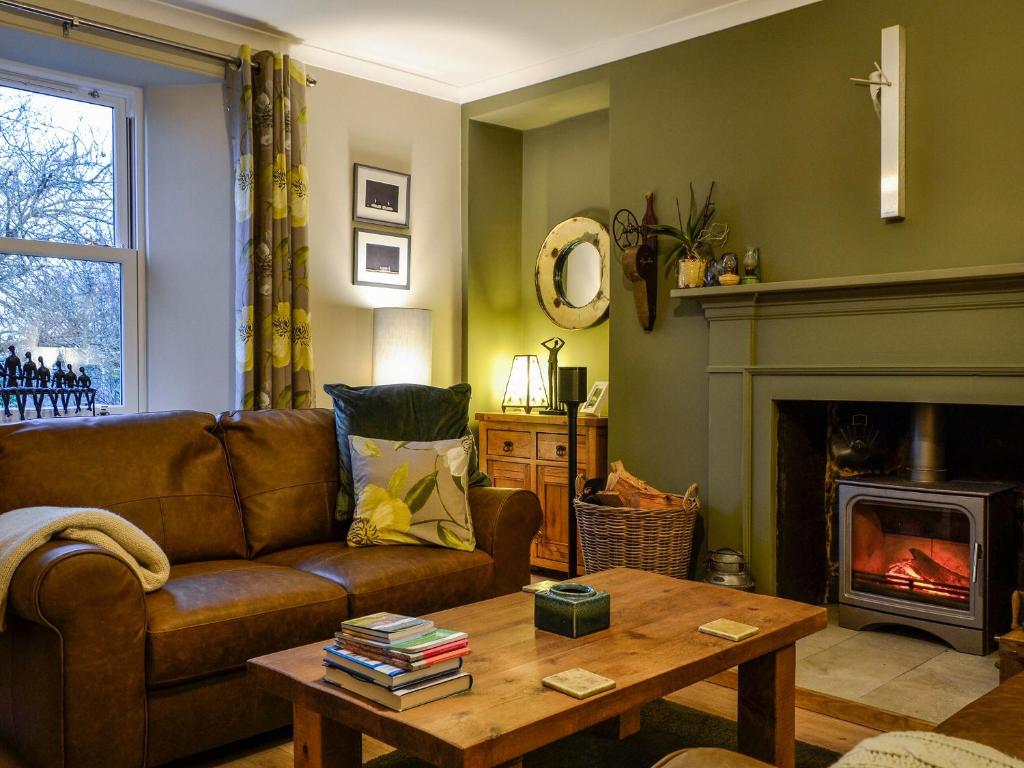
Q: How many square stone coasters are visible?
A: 3